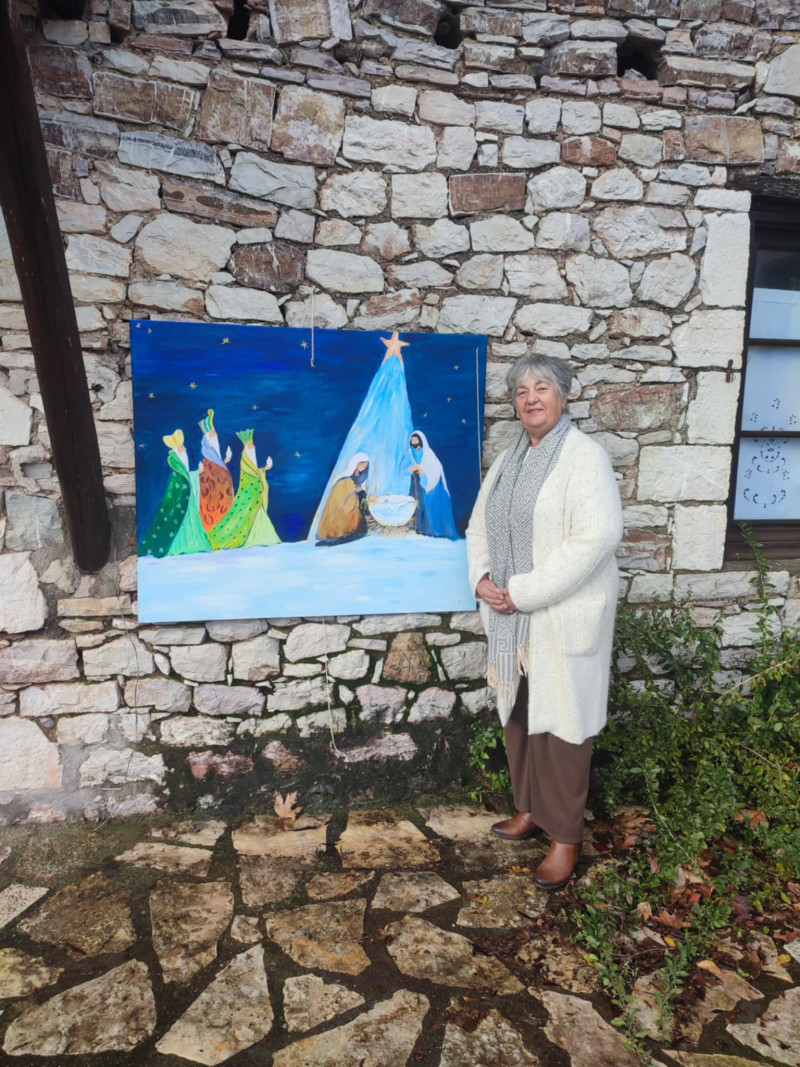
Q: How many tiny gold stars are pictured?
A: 13